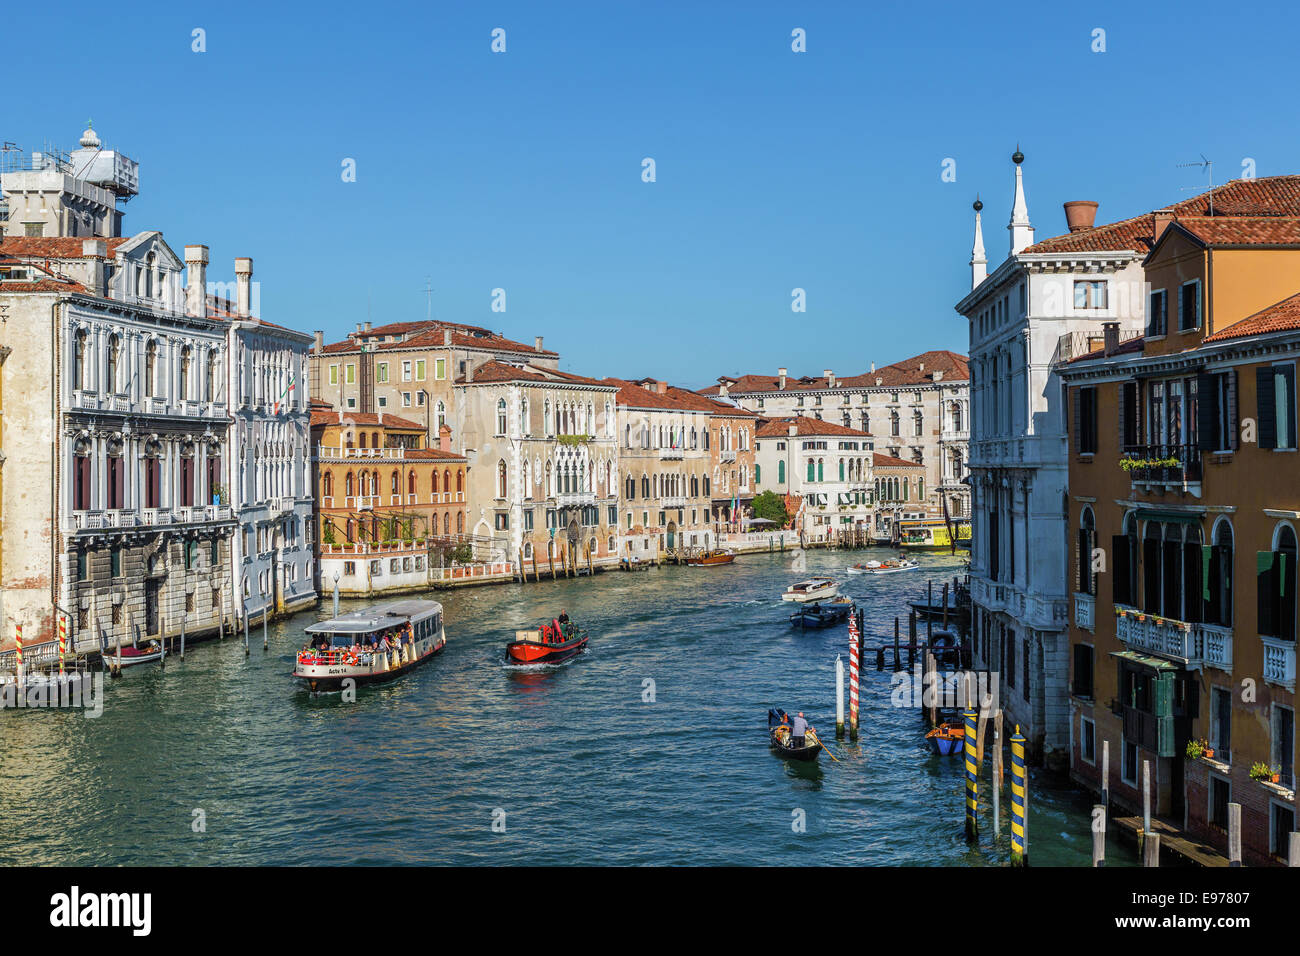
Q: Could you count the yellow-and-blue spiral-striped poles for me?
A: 2